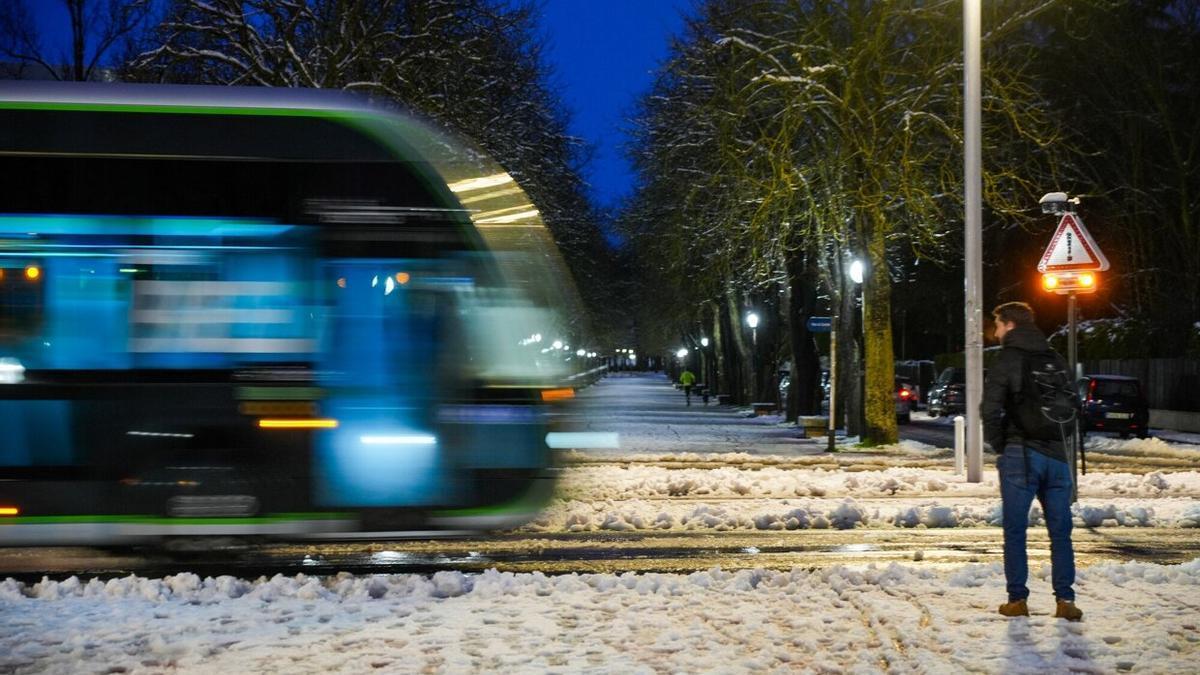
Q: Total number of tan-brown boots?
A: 2